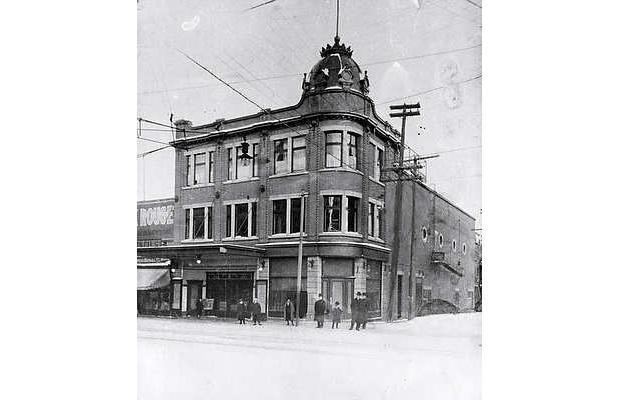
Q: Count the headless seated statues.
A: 0